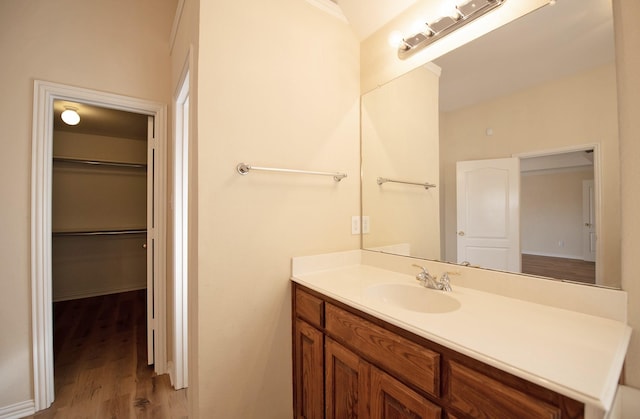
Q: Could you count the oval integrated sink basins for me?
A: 1